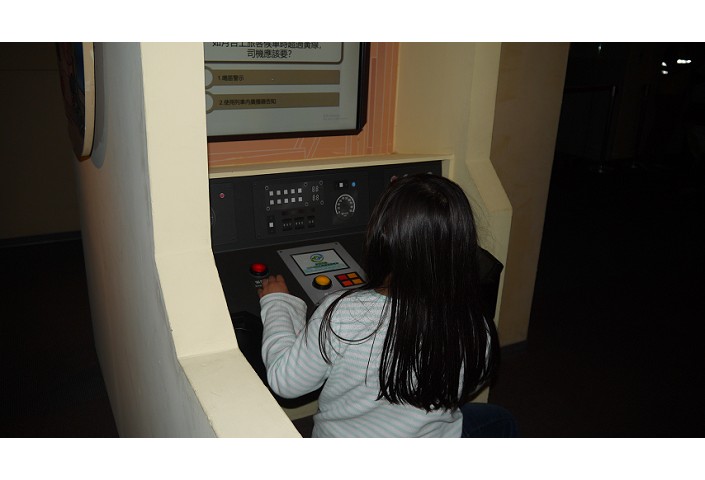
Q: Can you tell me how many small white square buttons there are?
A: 12